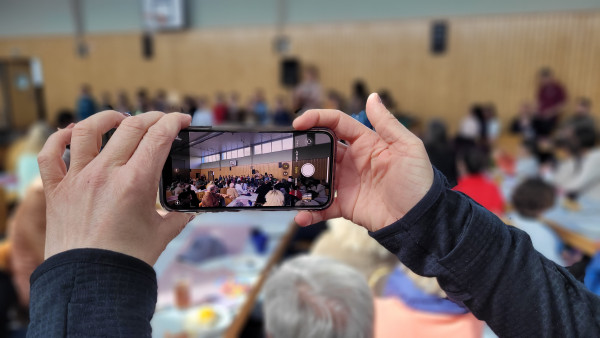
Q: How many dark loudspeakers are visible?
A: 3